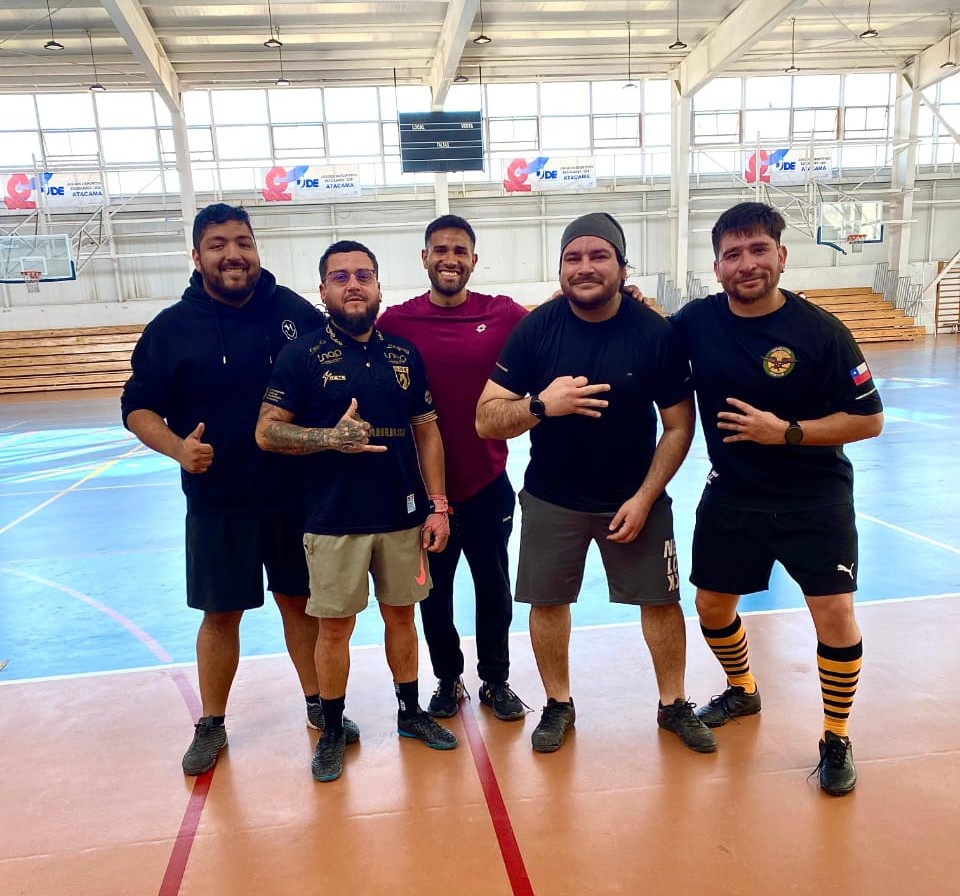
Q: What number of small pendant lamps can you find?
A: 11